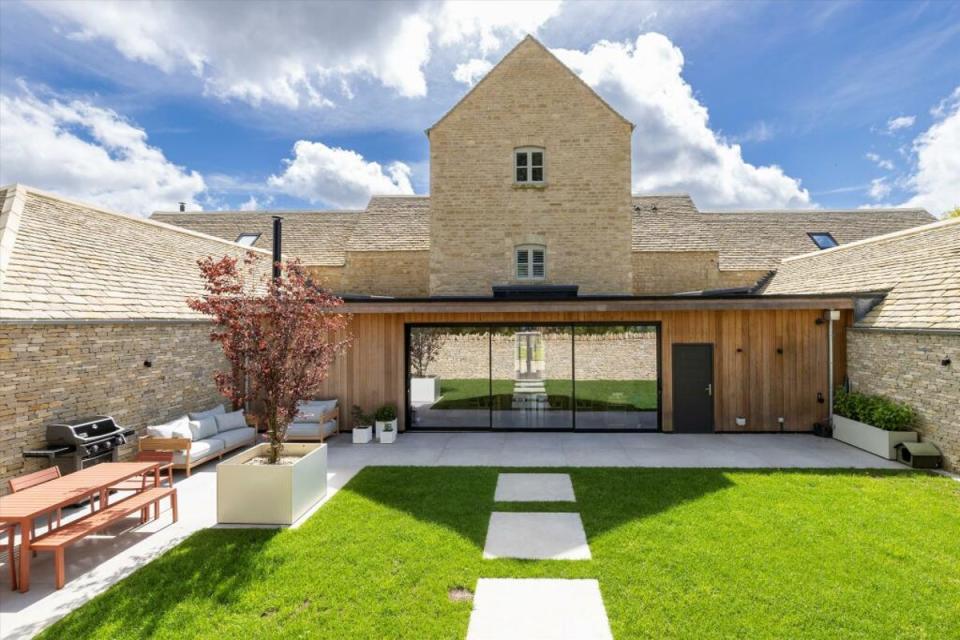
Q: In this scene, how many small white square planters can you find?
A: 3